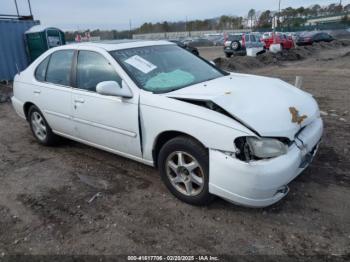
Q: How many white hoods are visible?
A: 1